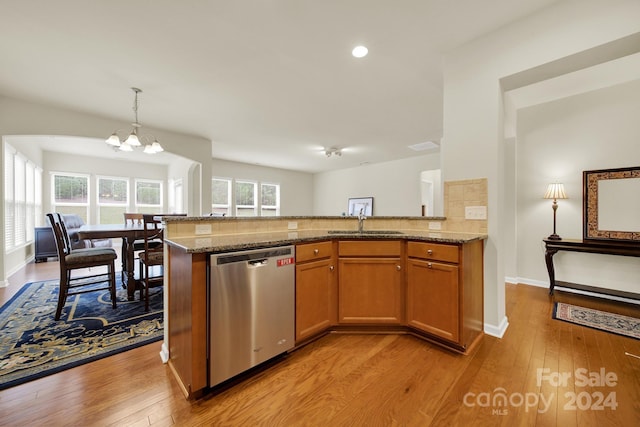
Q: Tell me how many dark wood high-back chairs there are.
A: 3